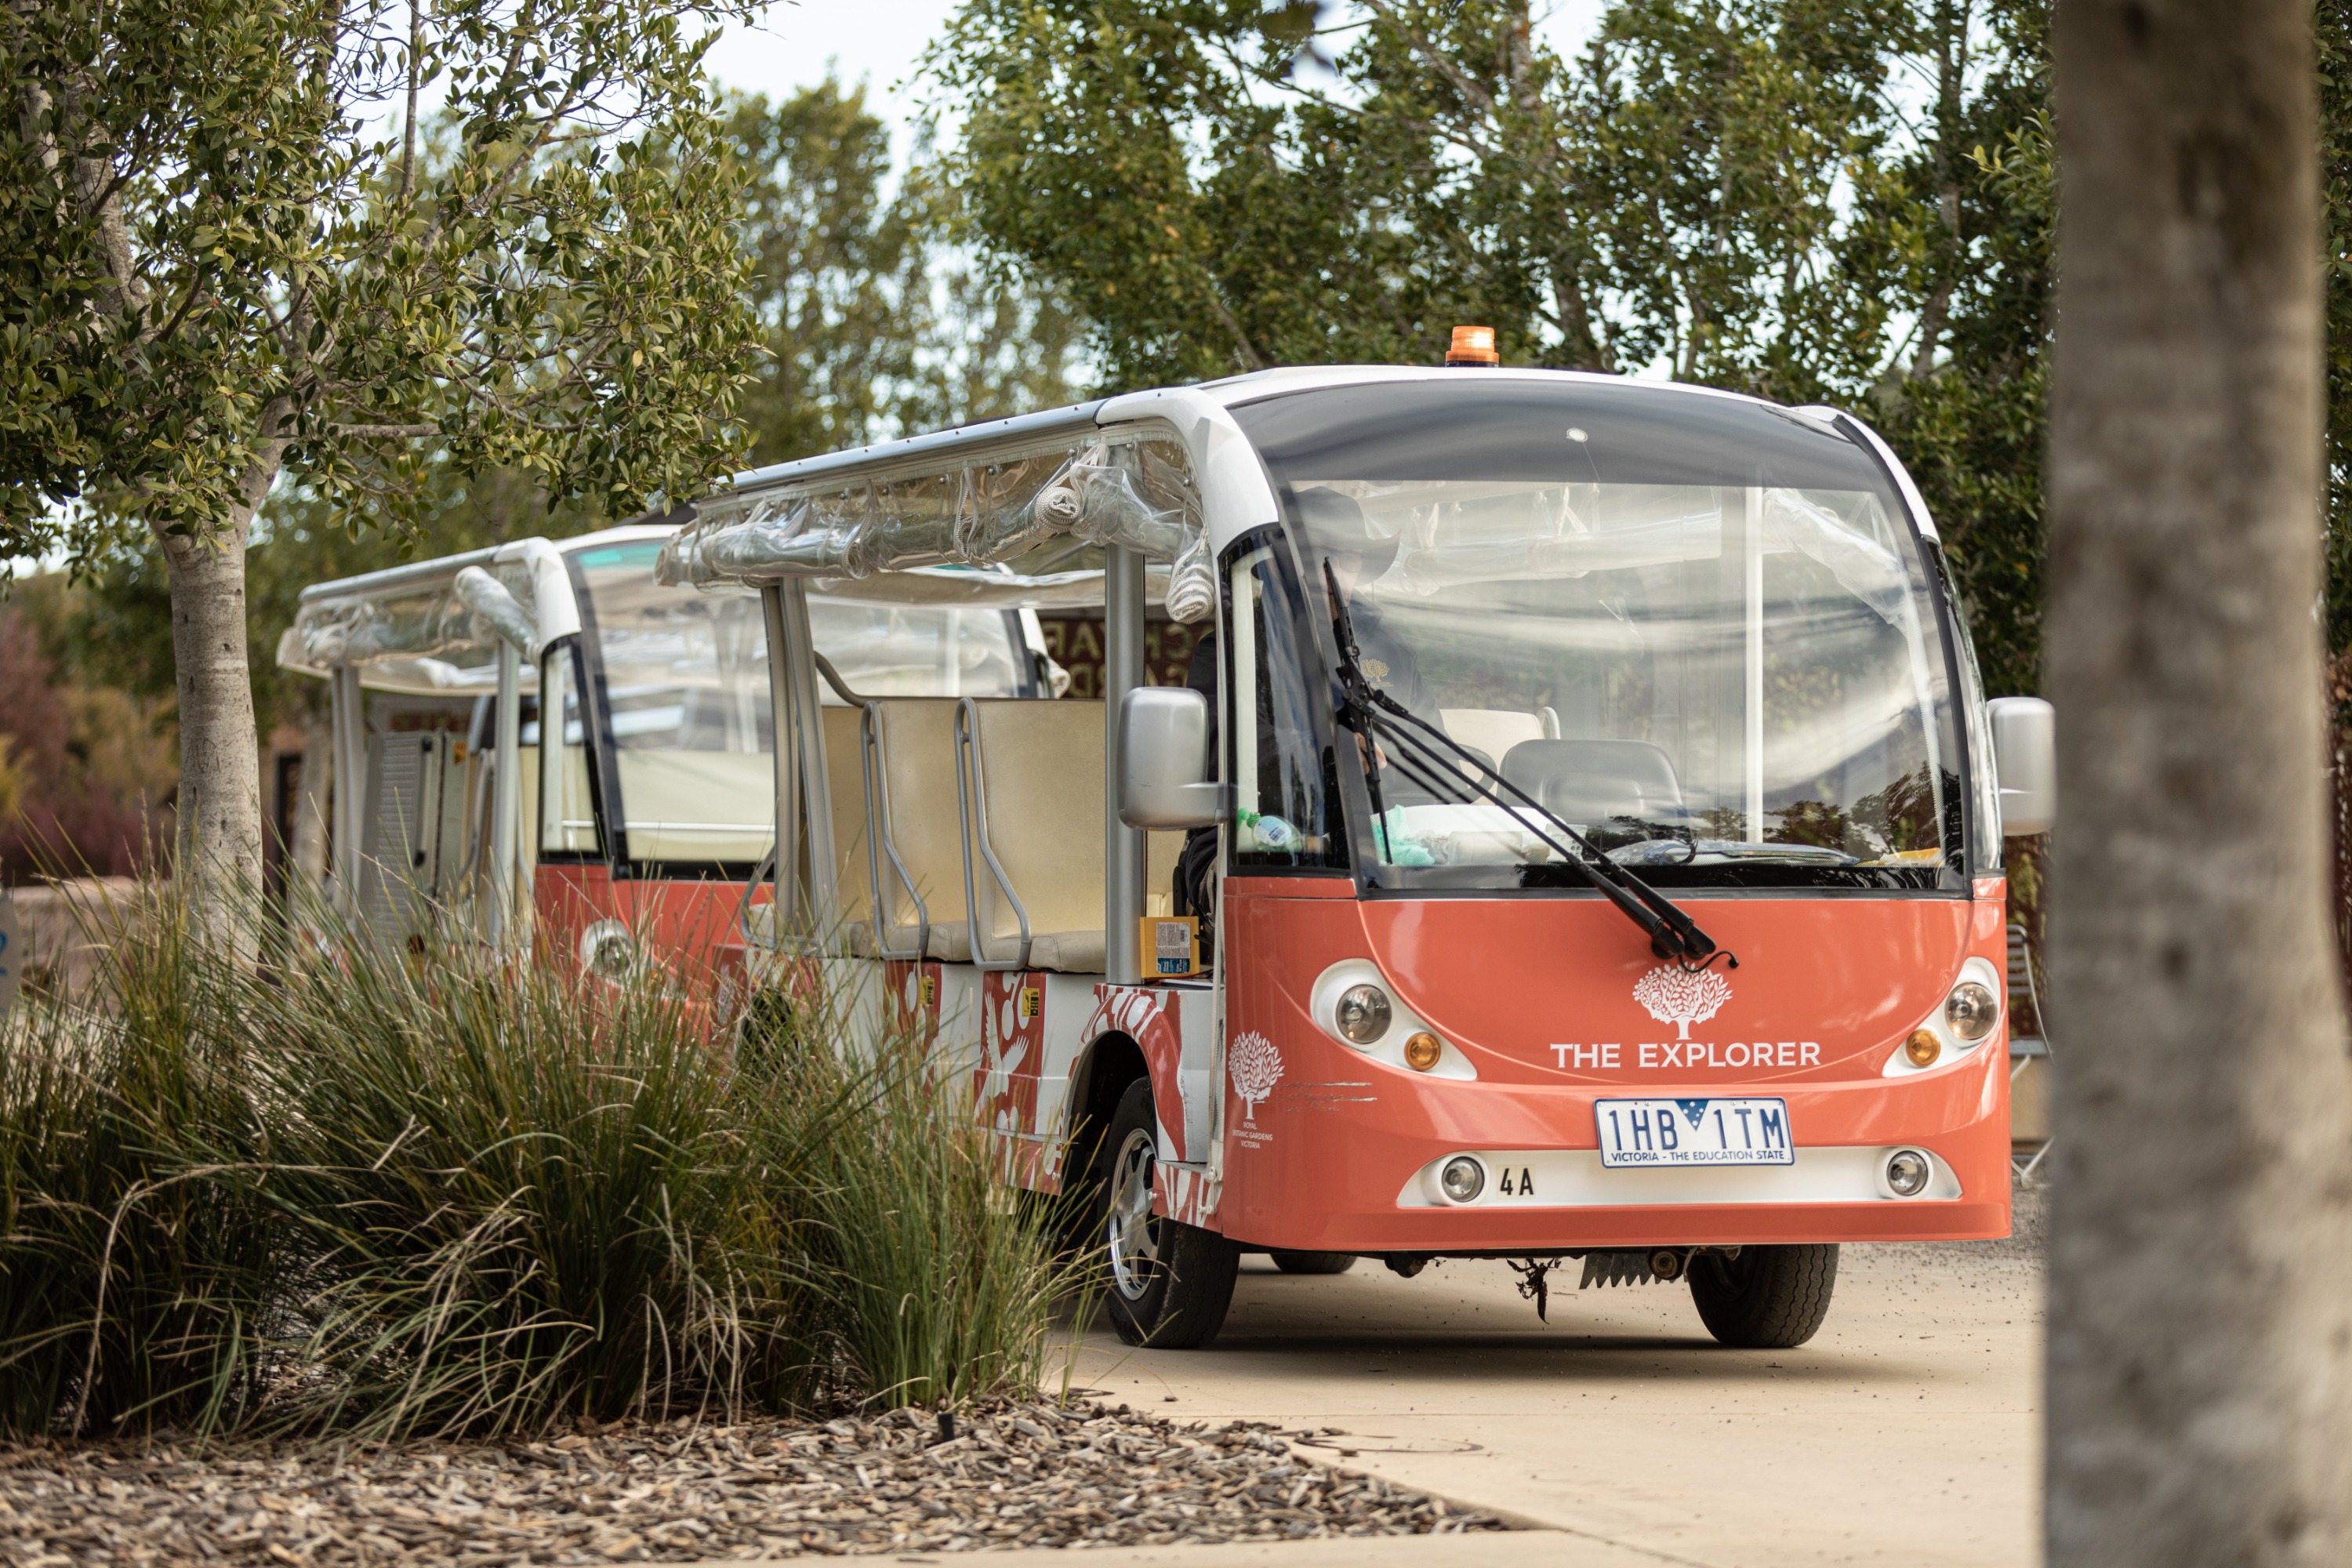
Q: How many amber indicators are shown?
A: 2